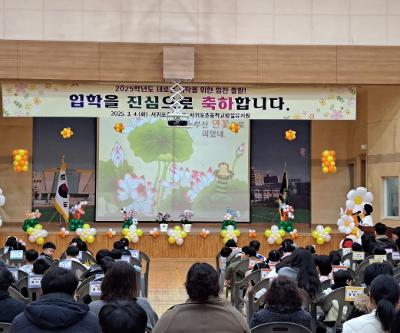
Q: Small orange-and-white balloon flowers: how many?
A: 6